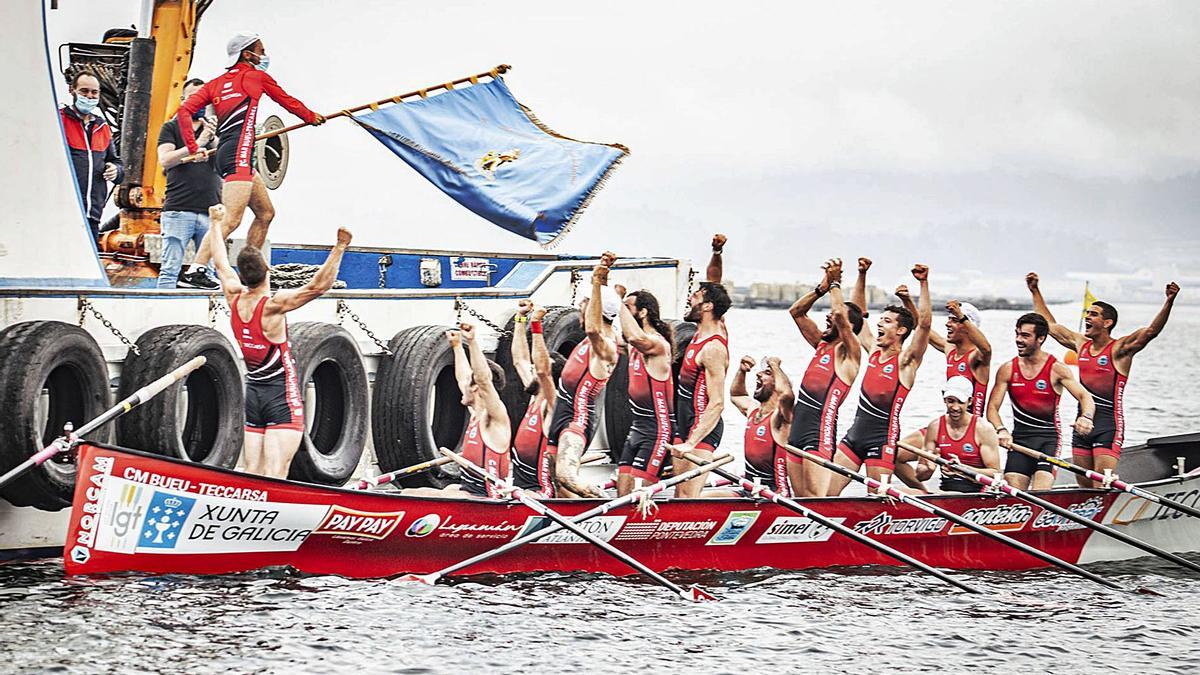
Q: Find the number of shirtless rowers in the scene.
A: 0